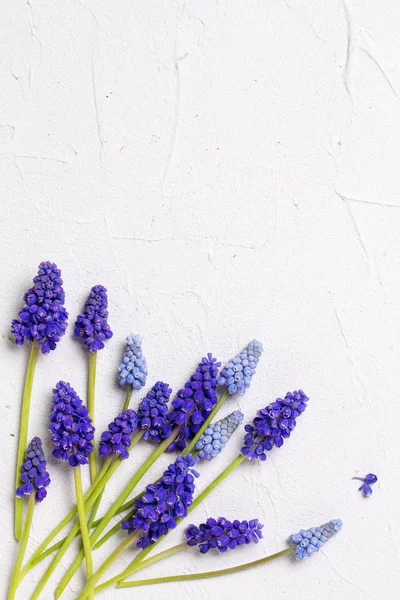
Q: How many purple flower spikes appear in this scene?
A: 10